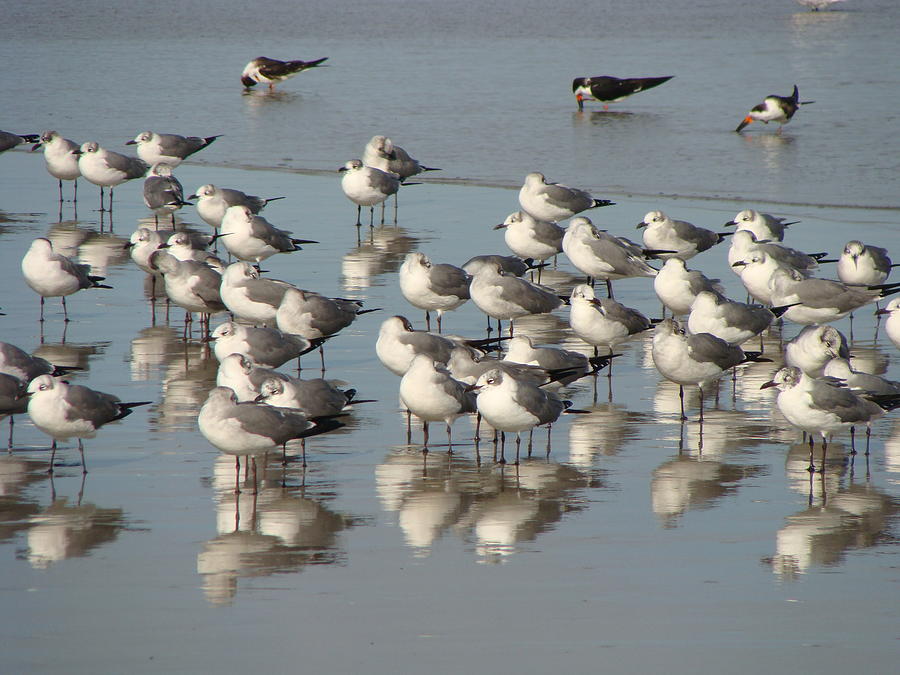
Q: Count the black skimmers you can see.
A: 3